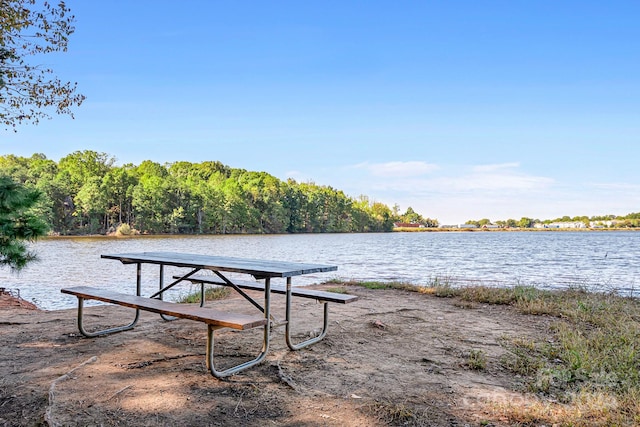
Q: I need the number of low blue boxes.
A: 0